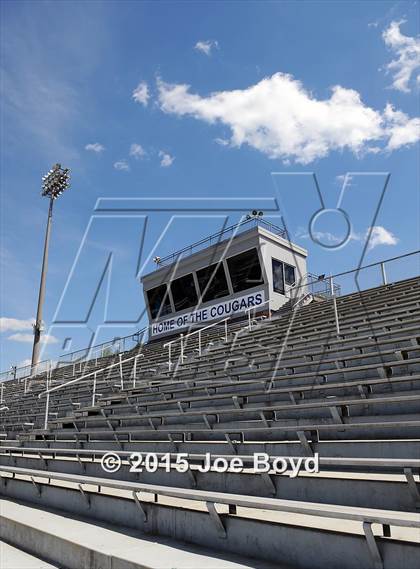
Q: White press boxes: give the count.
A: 1